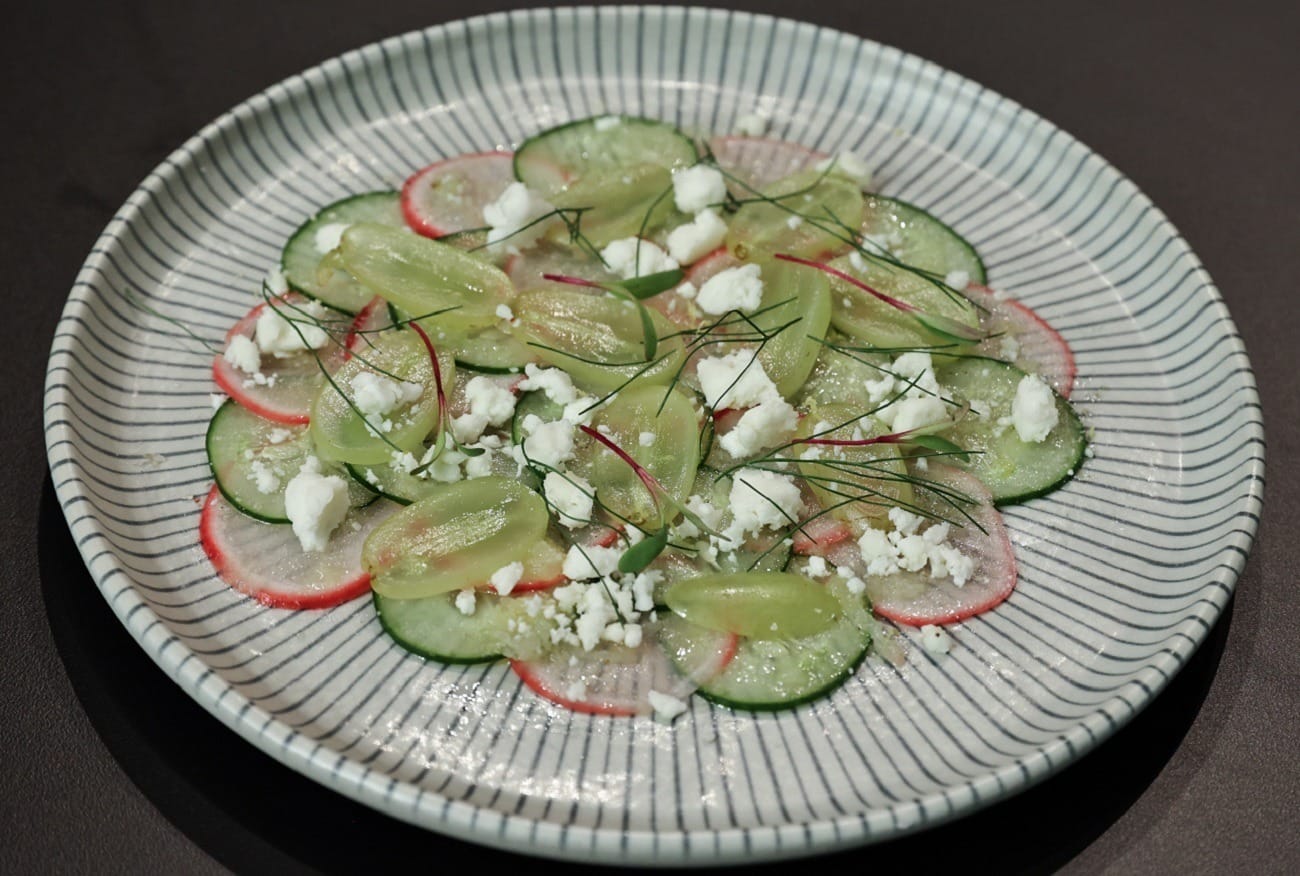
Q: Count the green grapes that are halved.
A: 11